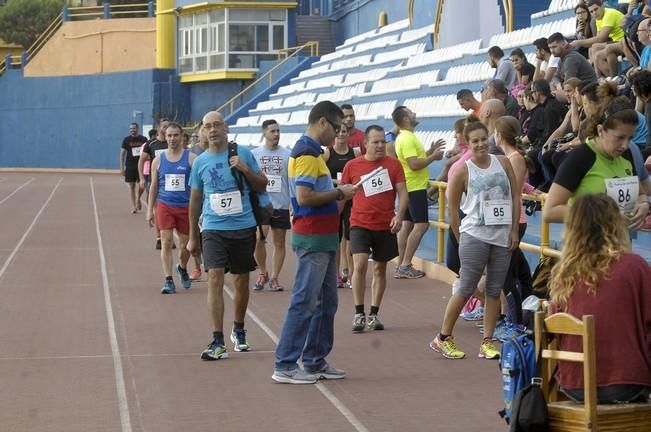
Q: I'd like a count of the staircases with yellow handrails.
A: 2